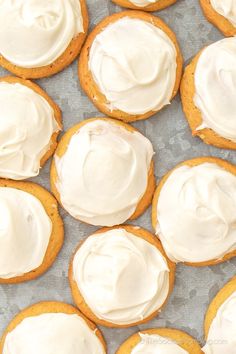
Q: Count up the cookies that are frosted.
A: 13